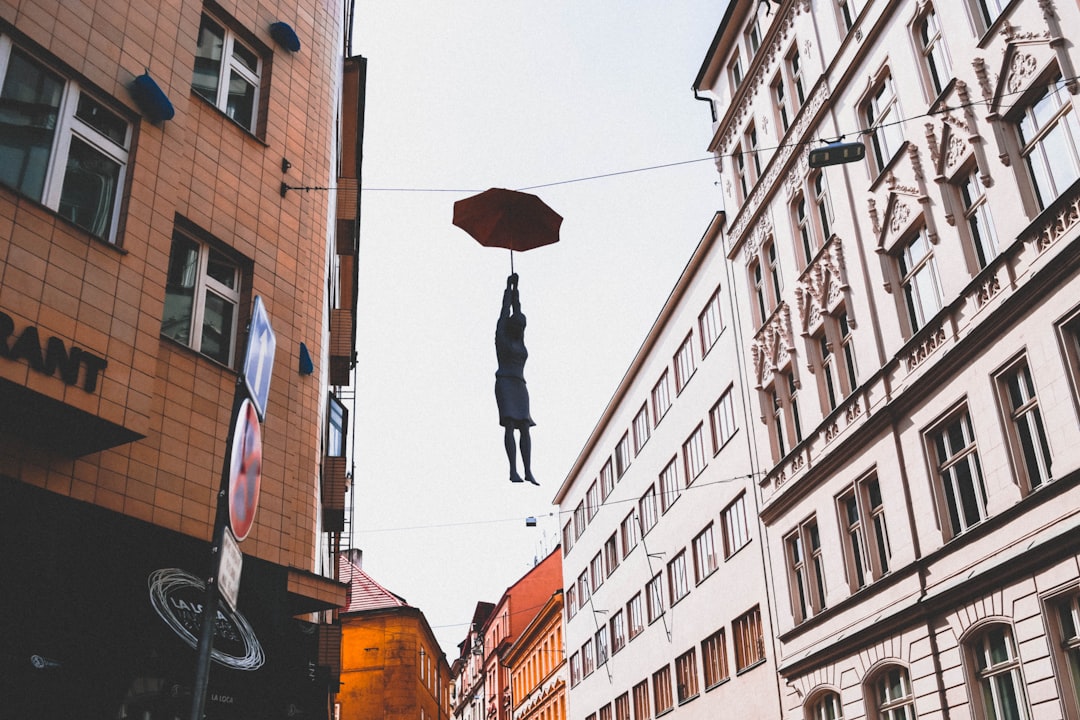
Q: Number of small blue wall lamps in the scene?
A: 3